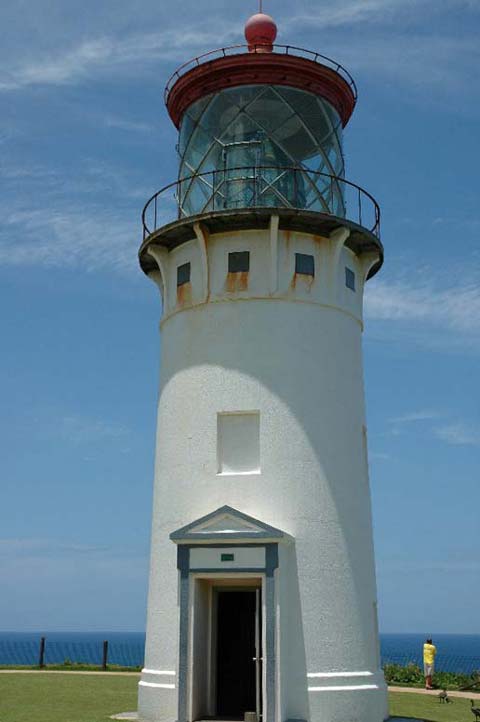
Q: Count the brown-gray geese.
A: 2